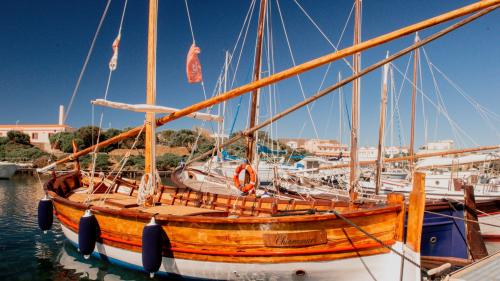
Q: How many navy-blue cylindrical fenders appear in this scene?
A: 3